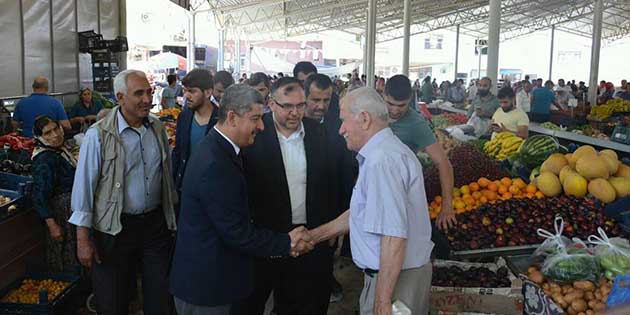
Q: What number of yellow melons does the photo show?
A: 11